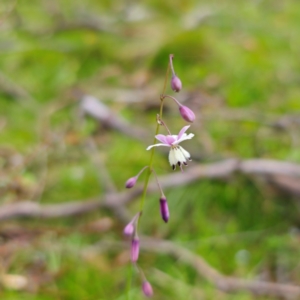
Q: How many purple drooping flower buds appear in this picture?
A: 7